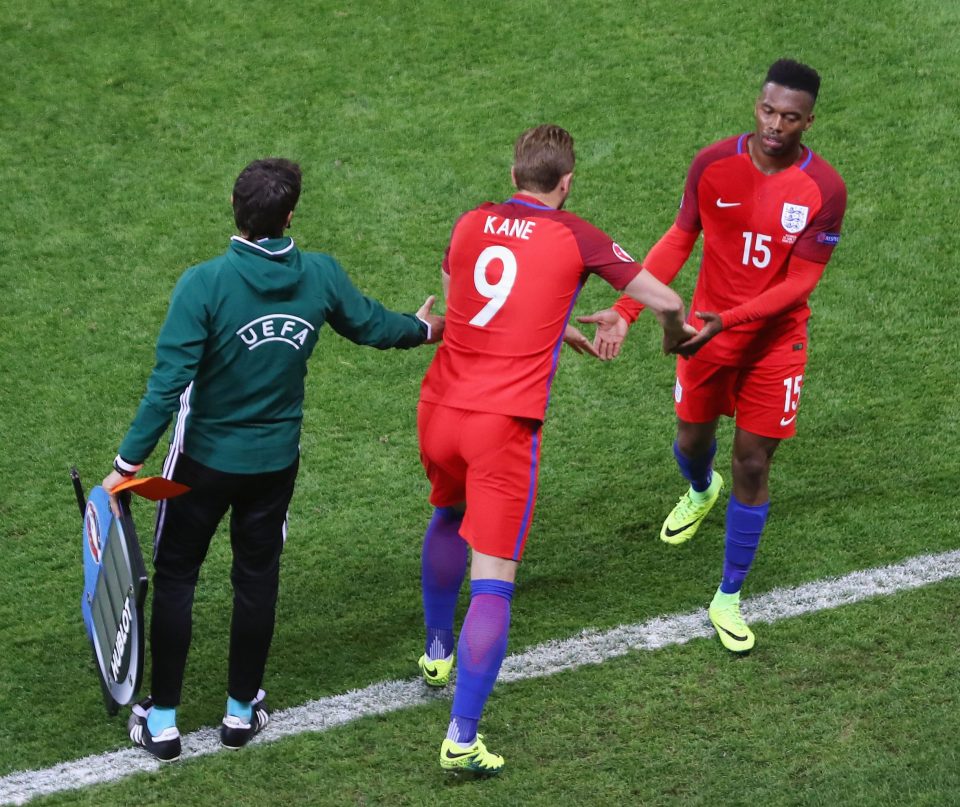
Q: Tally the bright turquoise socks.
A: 2